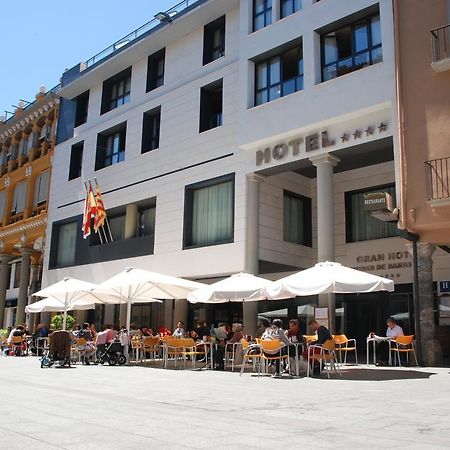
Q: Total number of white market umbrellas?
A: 5